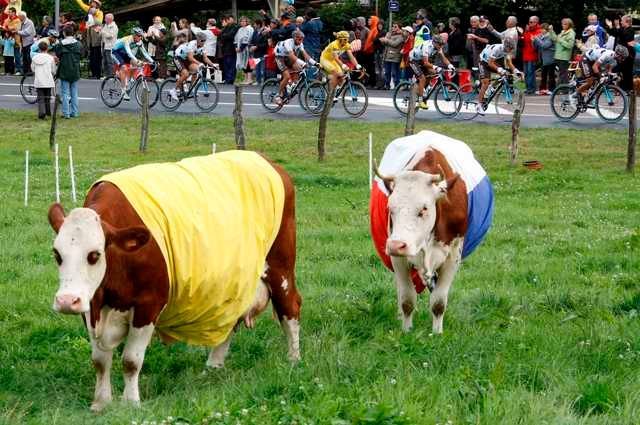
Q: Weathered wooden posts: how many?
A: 7